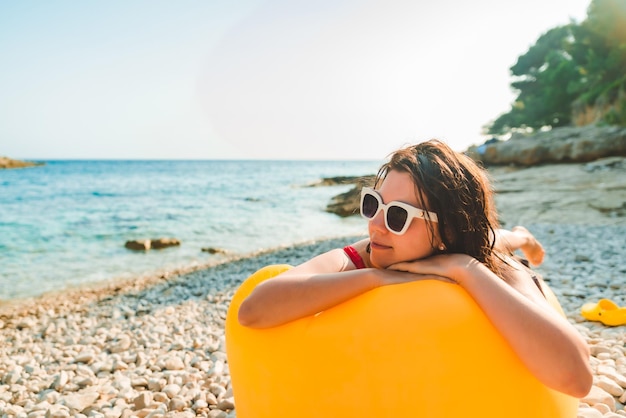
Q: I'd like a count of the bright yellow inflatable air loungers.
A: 1